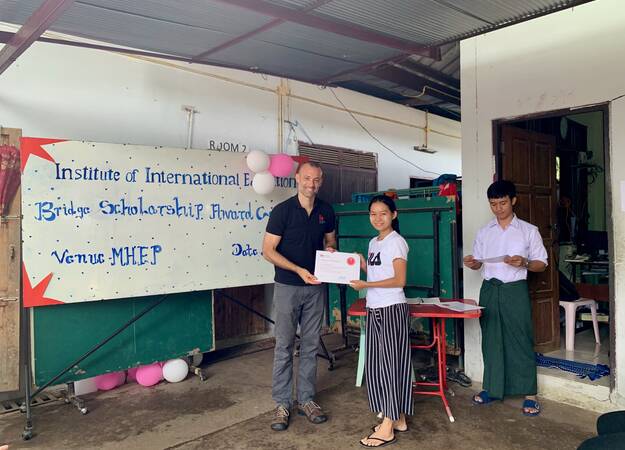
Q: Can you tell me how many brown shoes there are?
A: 2